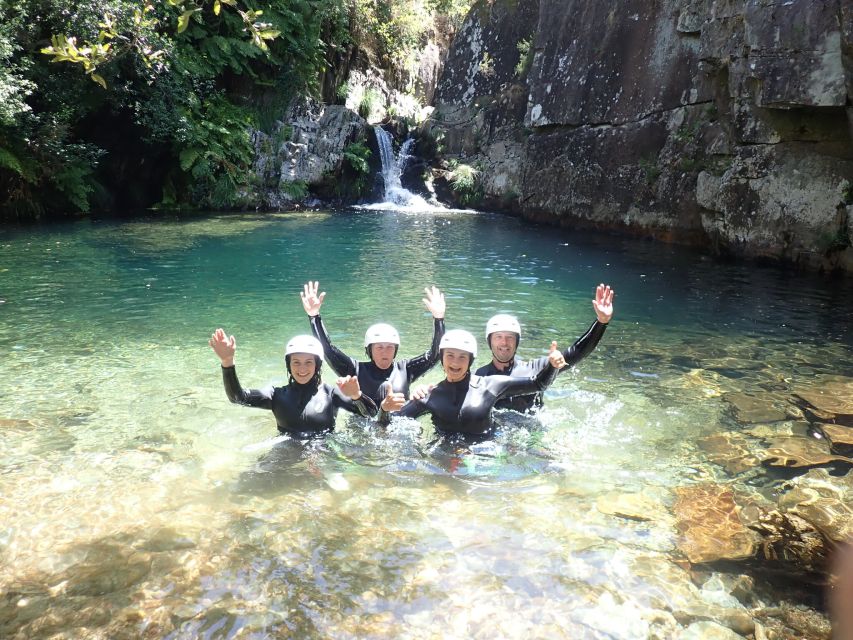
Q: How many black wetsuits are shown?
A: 4